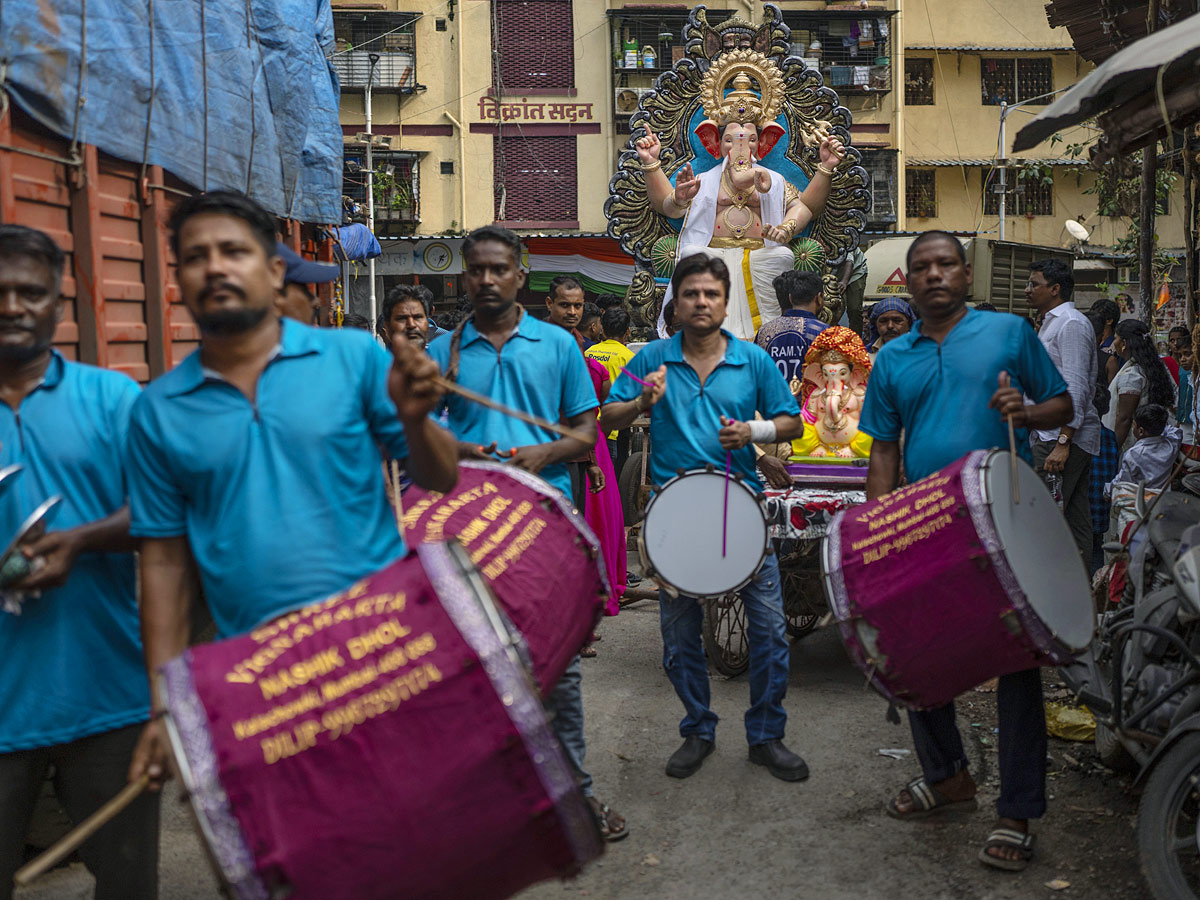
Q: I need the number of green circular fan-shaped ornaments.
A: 2